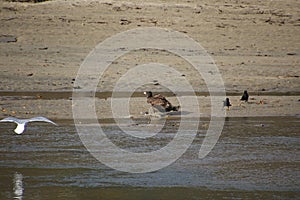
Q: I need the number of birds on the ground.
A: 3